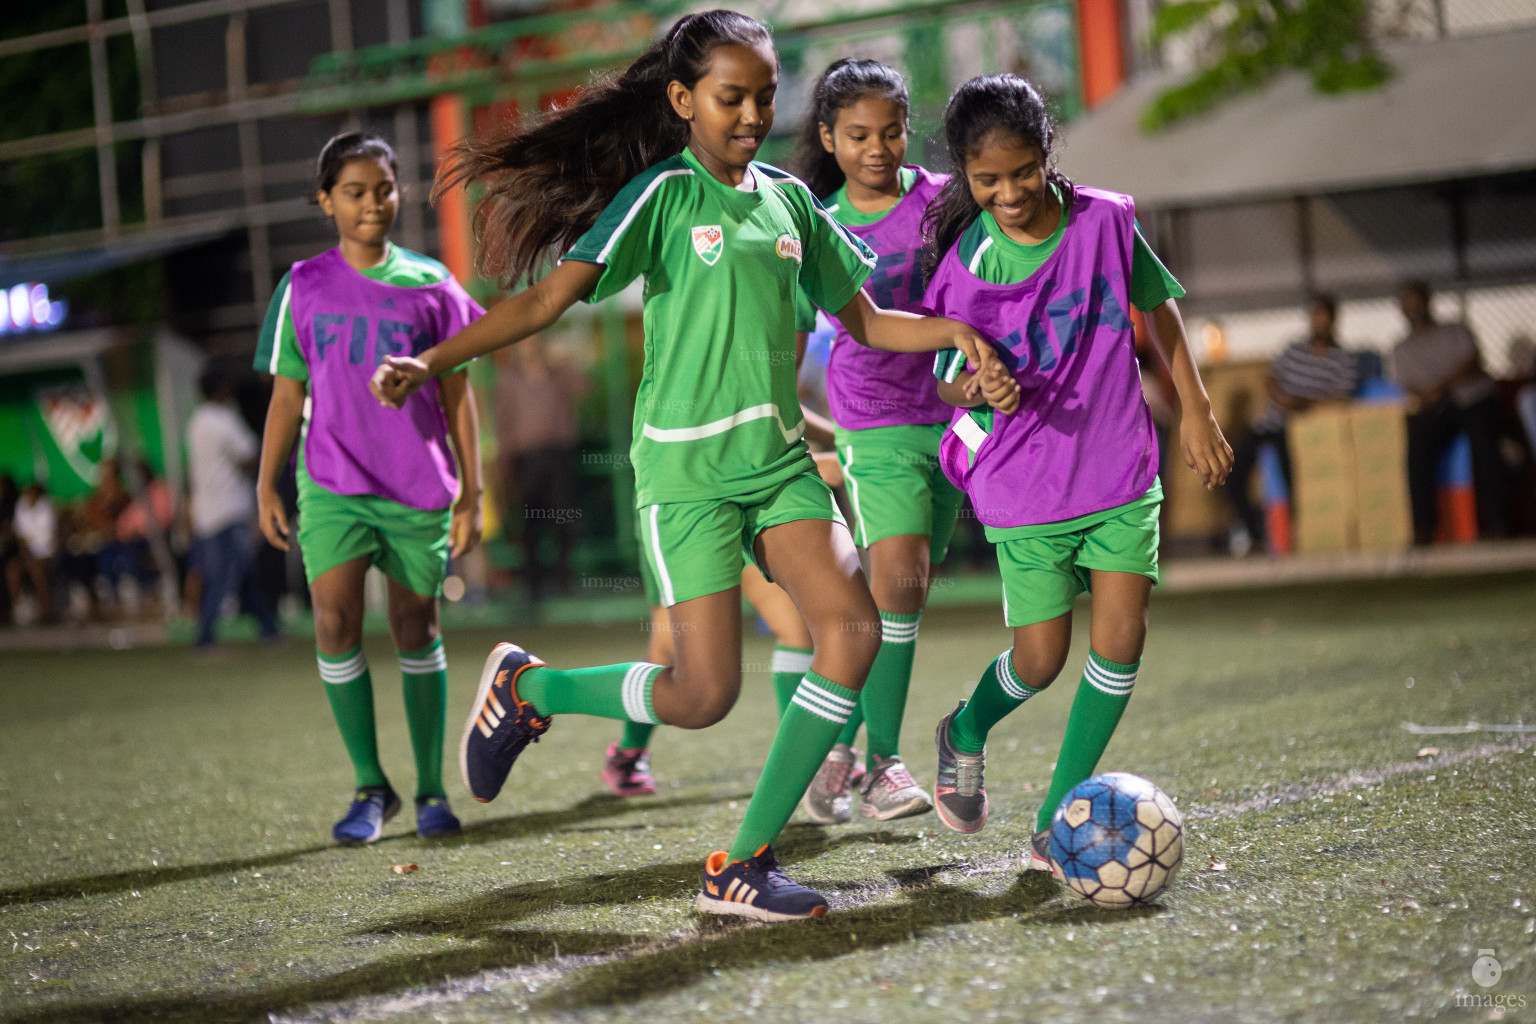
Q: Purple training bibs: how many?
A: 3